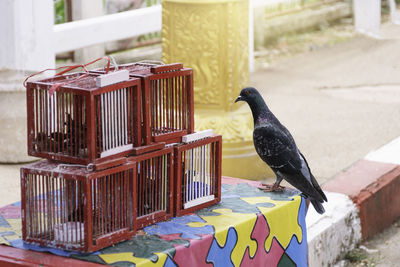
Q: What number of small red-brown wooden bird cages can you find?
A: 5